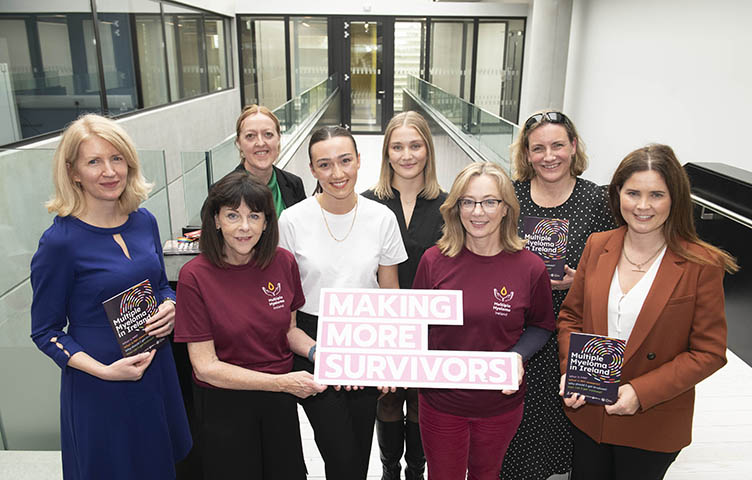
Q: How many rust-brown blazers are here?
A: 1